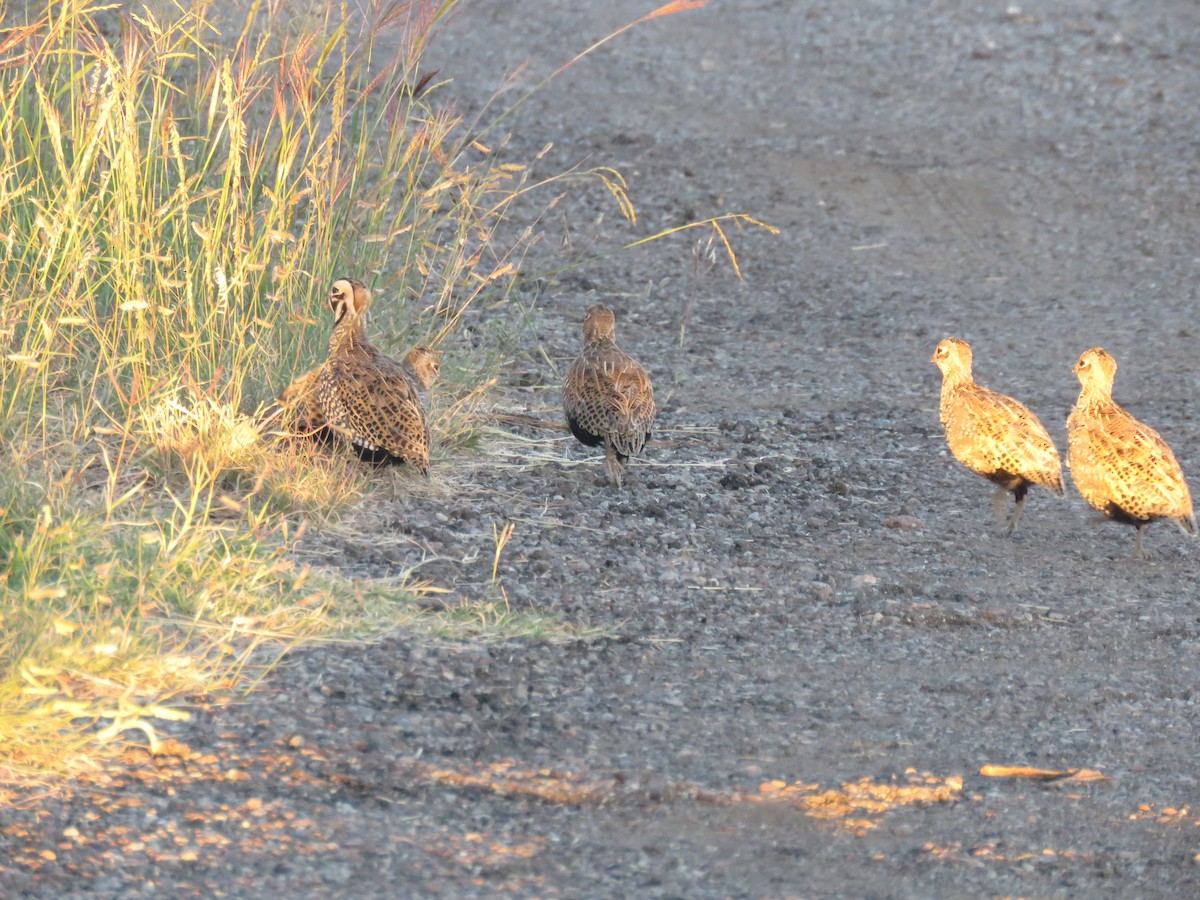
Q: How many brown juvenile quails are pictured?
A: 4